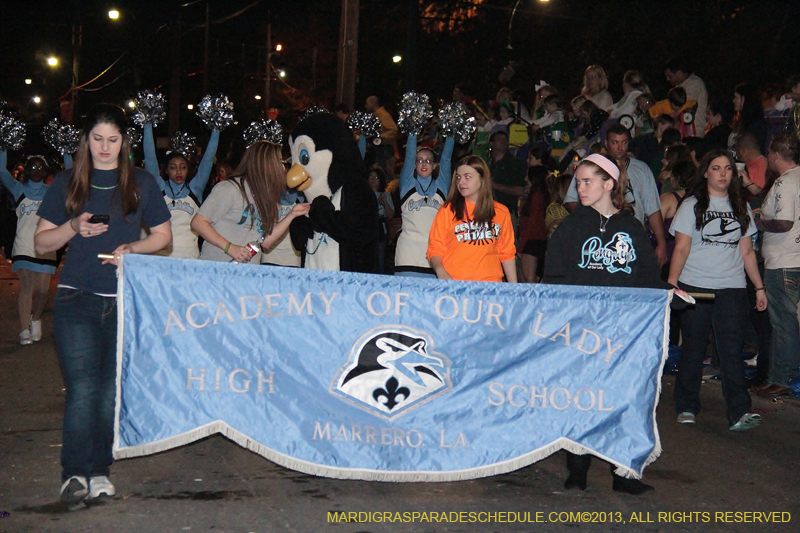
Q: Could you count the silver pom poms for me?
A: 11